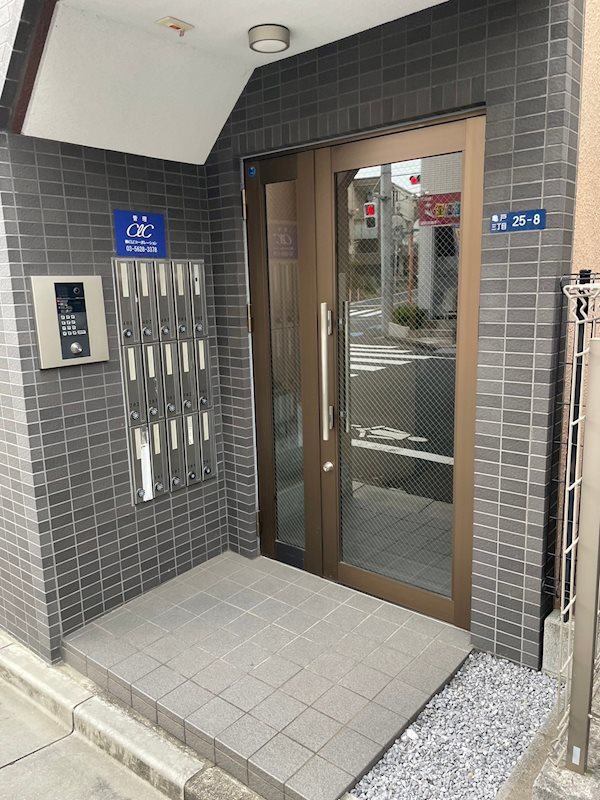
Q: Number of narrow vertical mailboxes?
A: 15